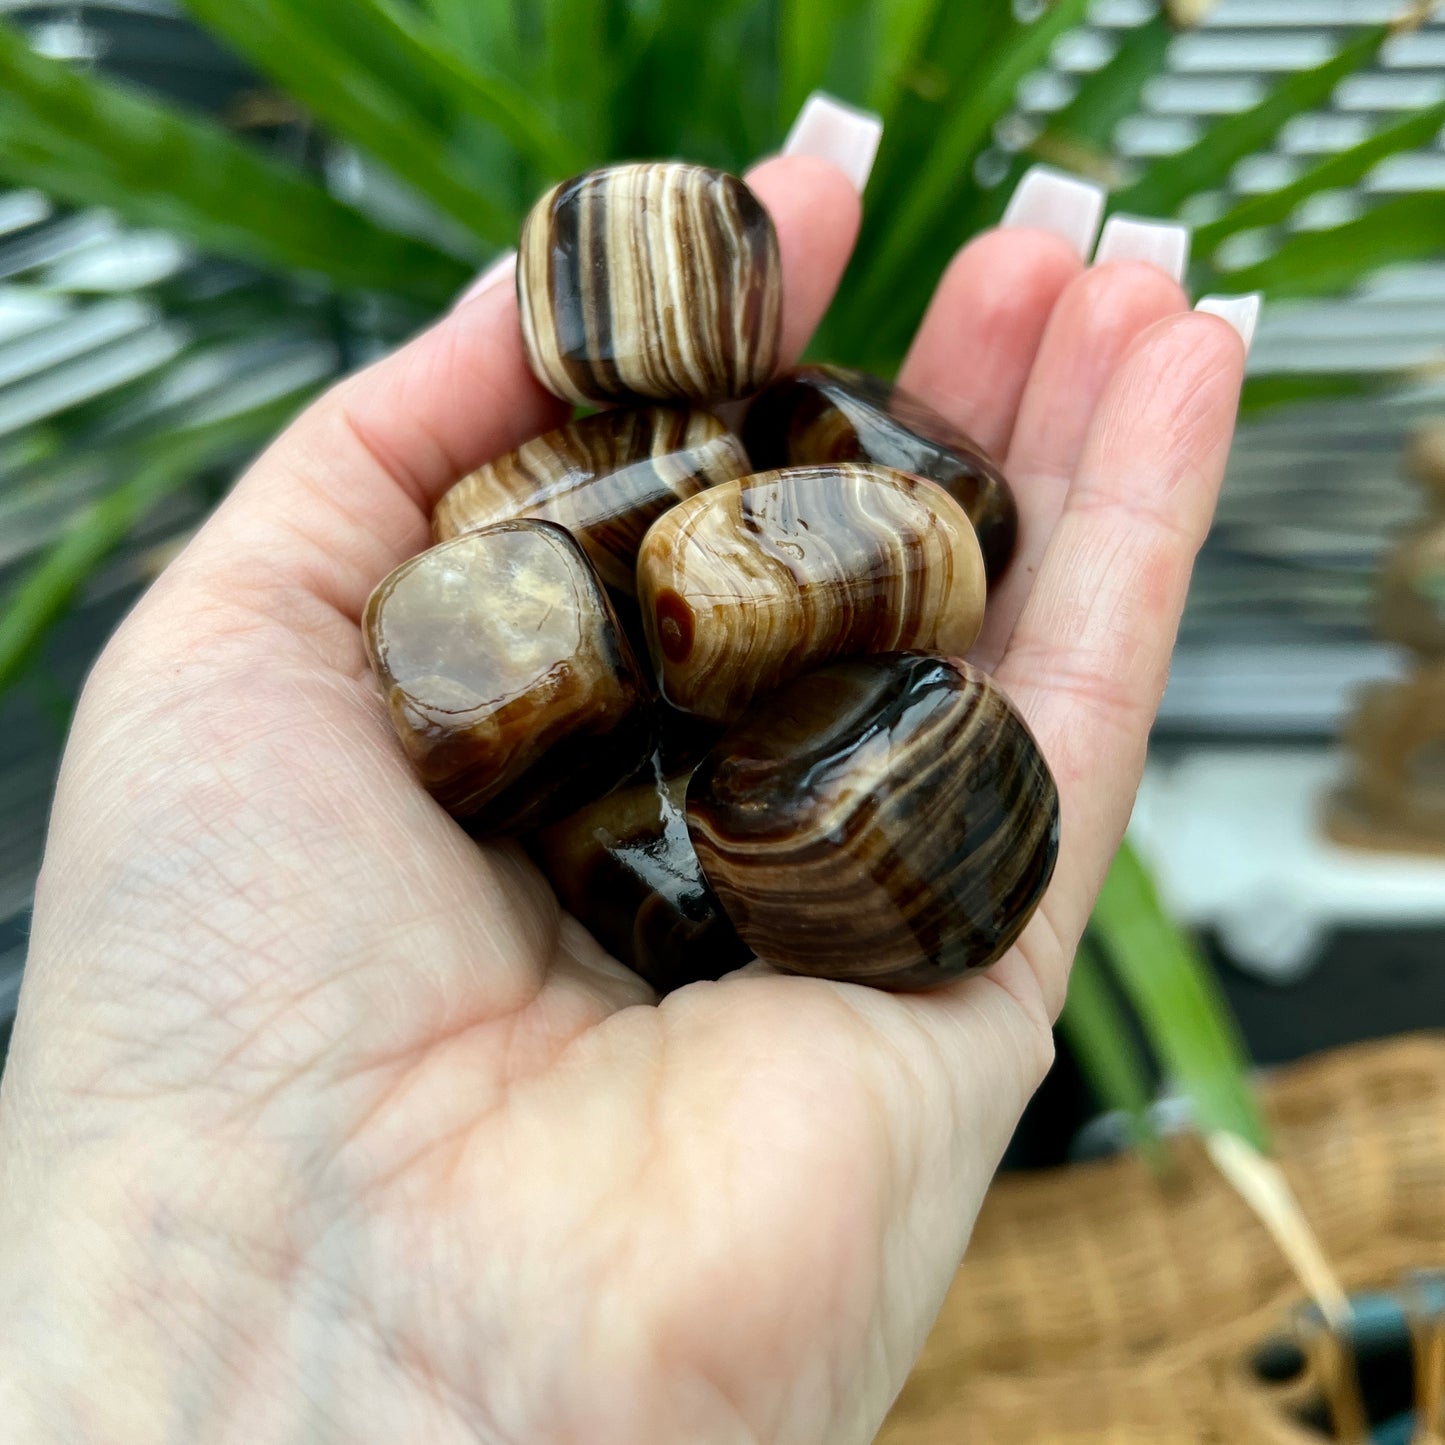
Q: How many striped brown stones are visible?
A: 7